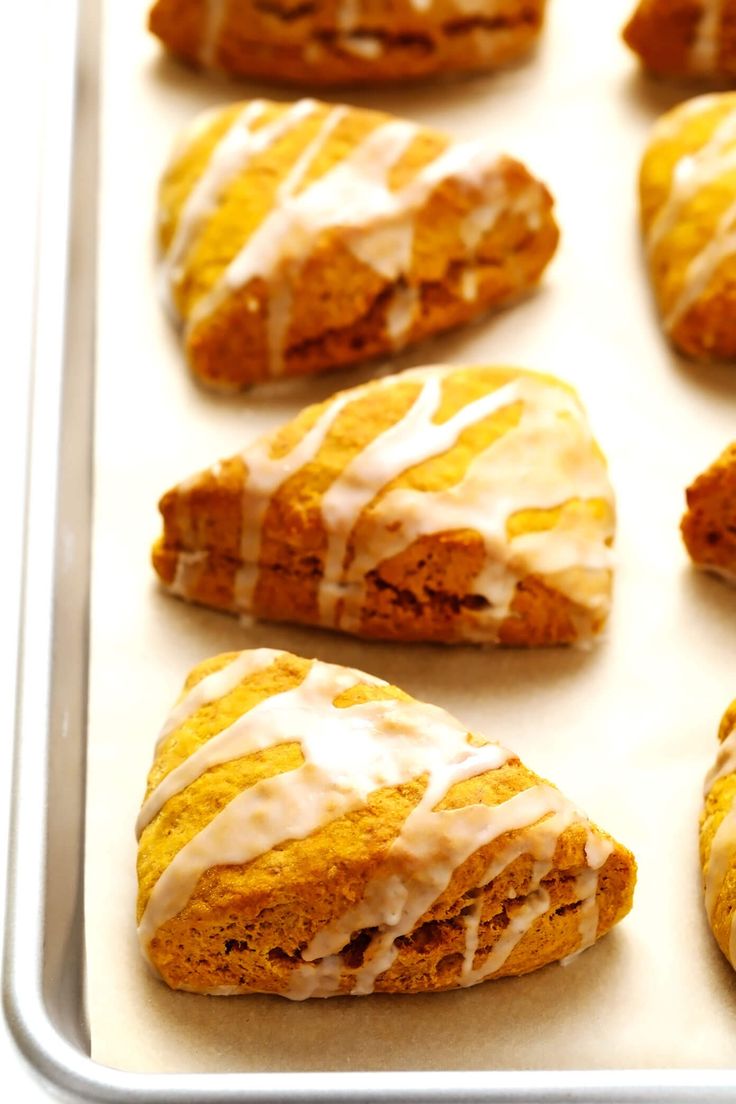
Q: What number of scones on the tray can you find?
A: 8